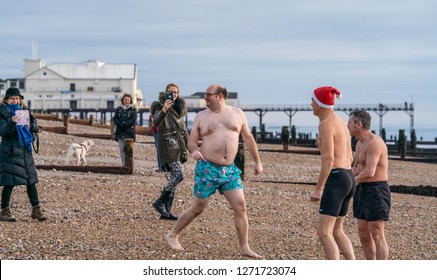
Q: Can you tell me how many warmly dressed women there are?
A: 3